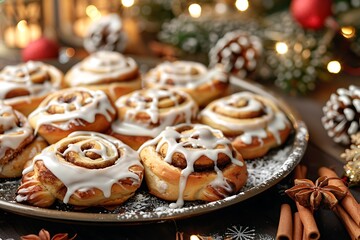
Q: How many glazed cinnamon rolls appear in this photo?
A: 9